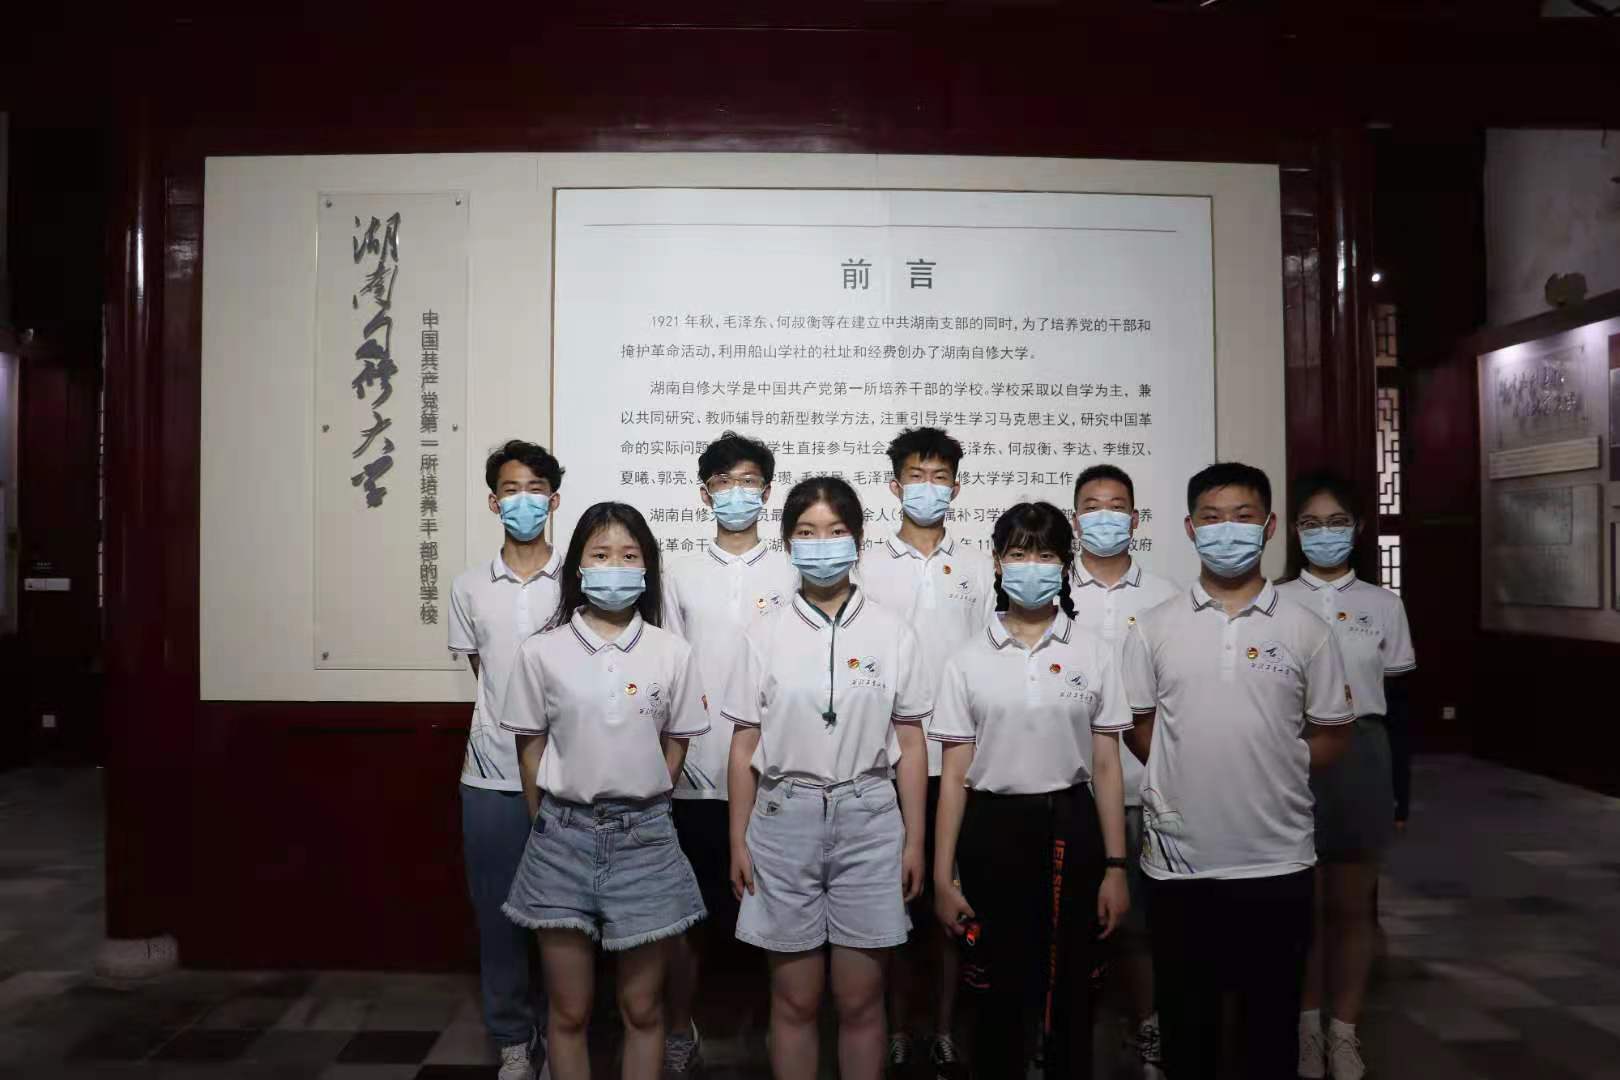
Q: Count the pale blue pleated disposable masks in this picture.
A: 9